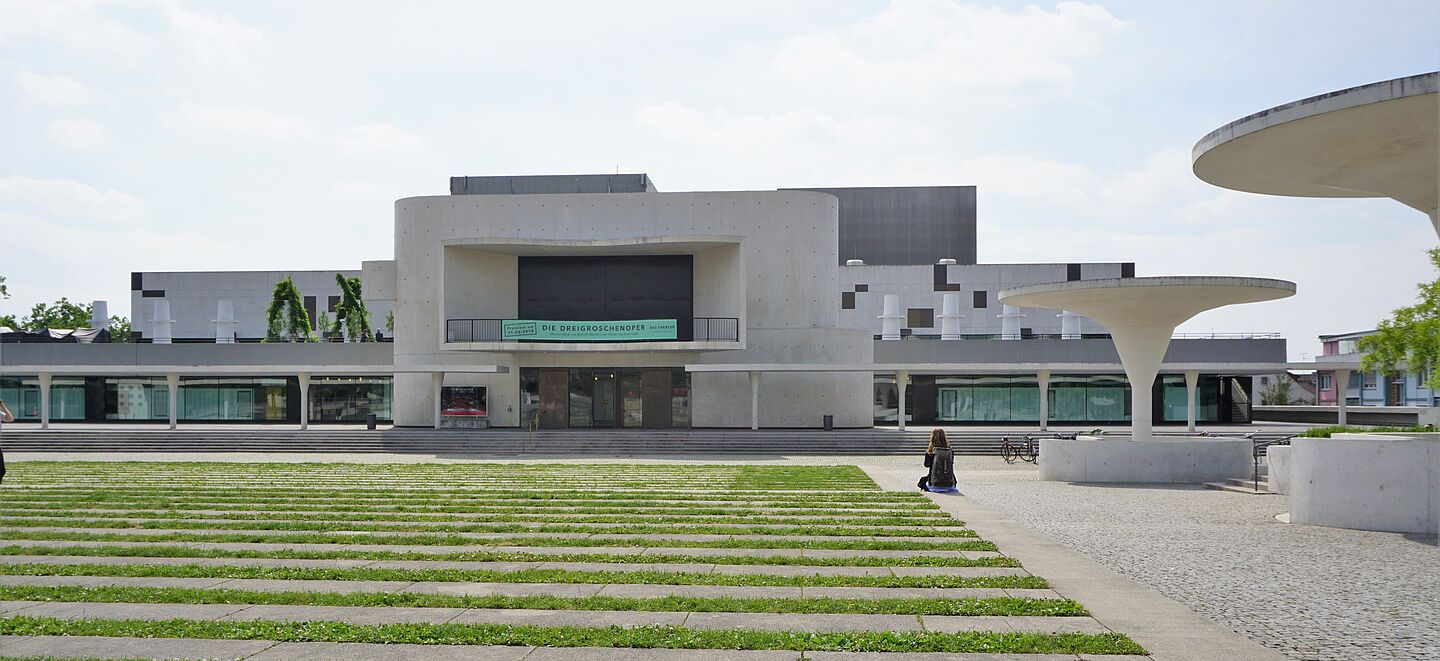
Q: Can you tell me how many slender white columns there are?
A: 9